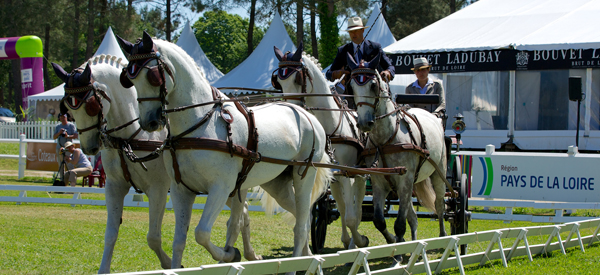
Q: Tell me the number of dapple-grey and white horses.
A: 4